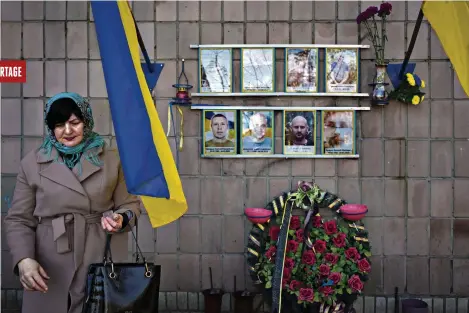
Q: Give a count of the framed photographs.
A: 8